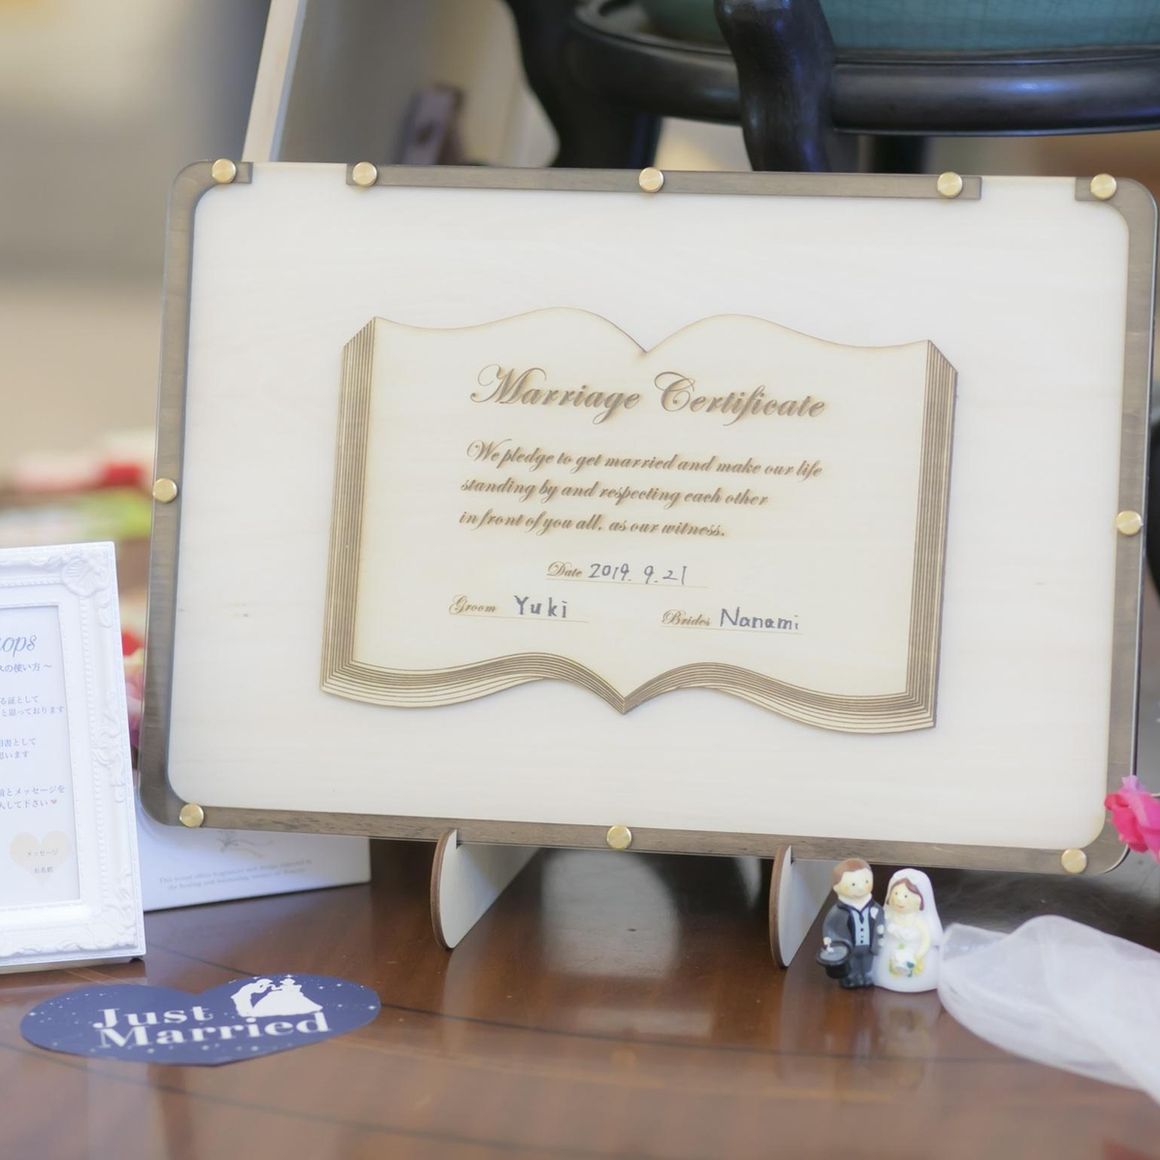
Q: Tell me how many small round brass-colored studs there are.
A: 10